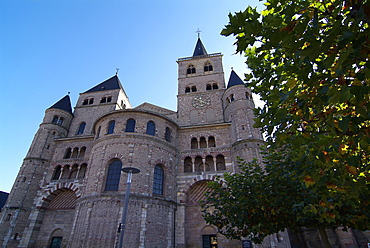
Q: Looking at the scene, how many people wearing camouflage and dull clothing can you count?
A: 0